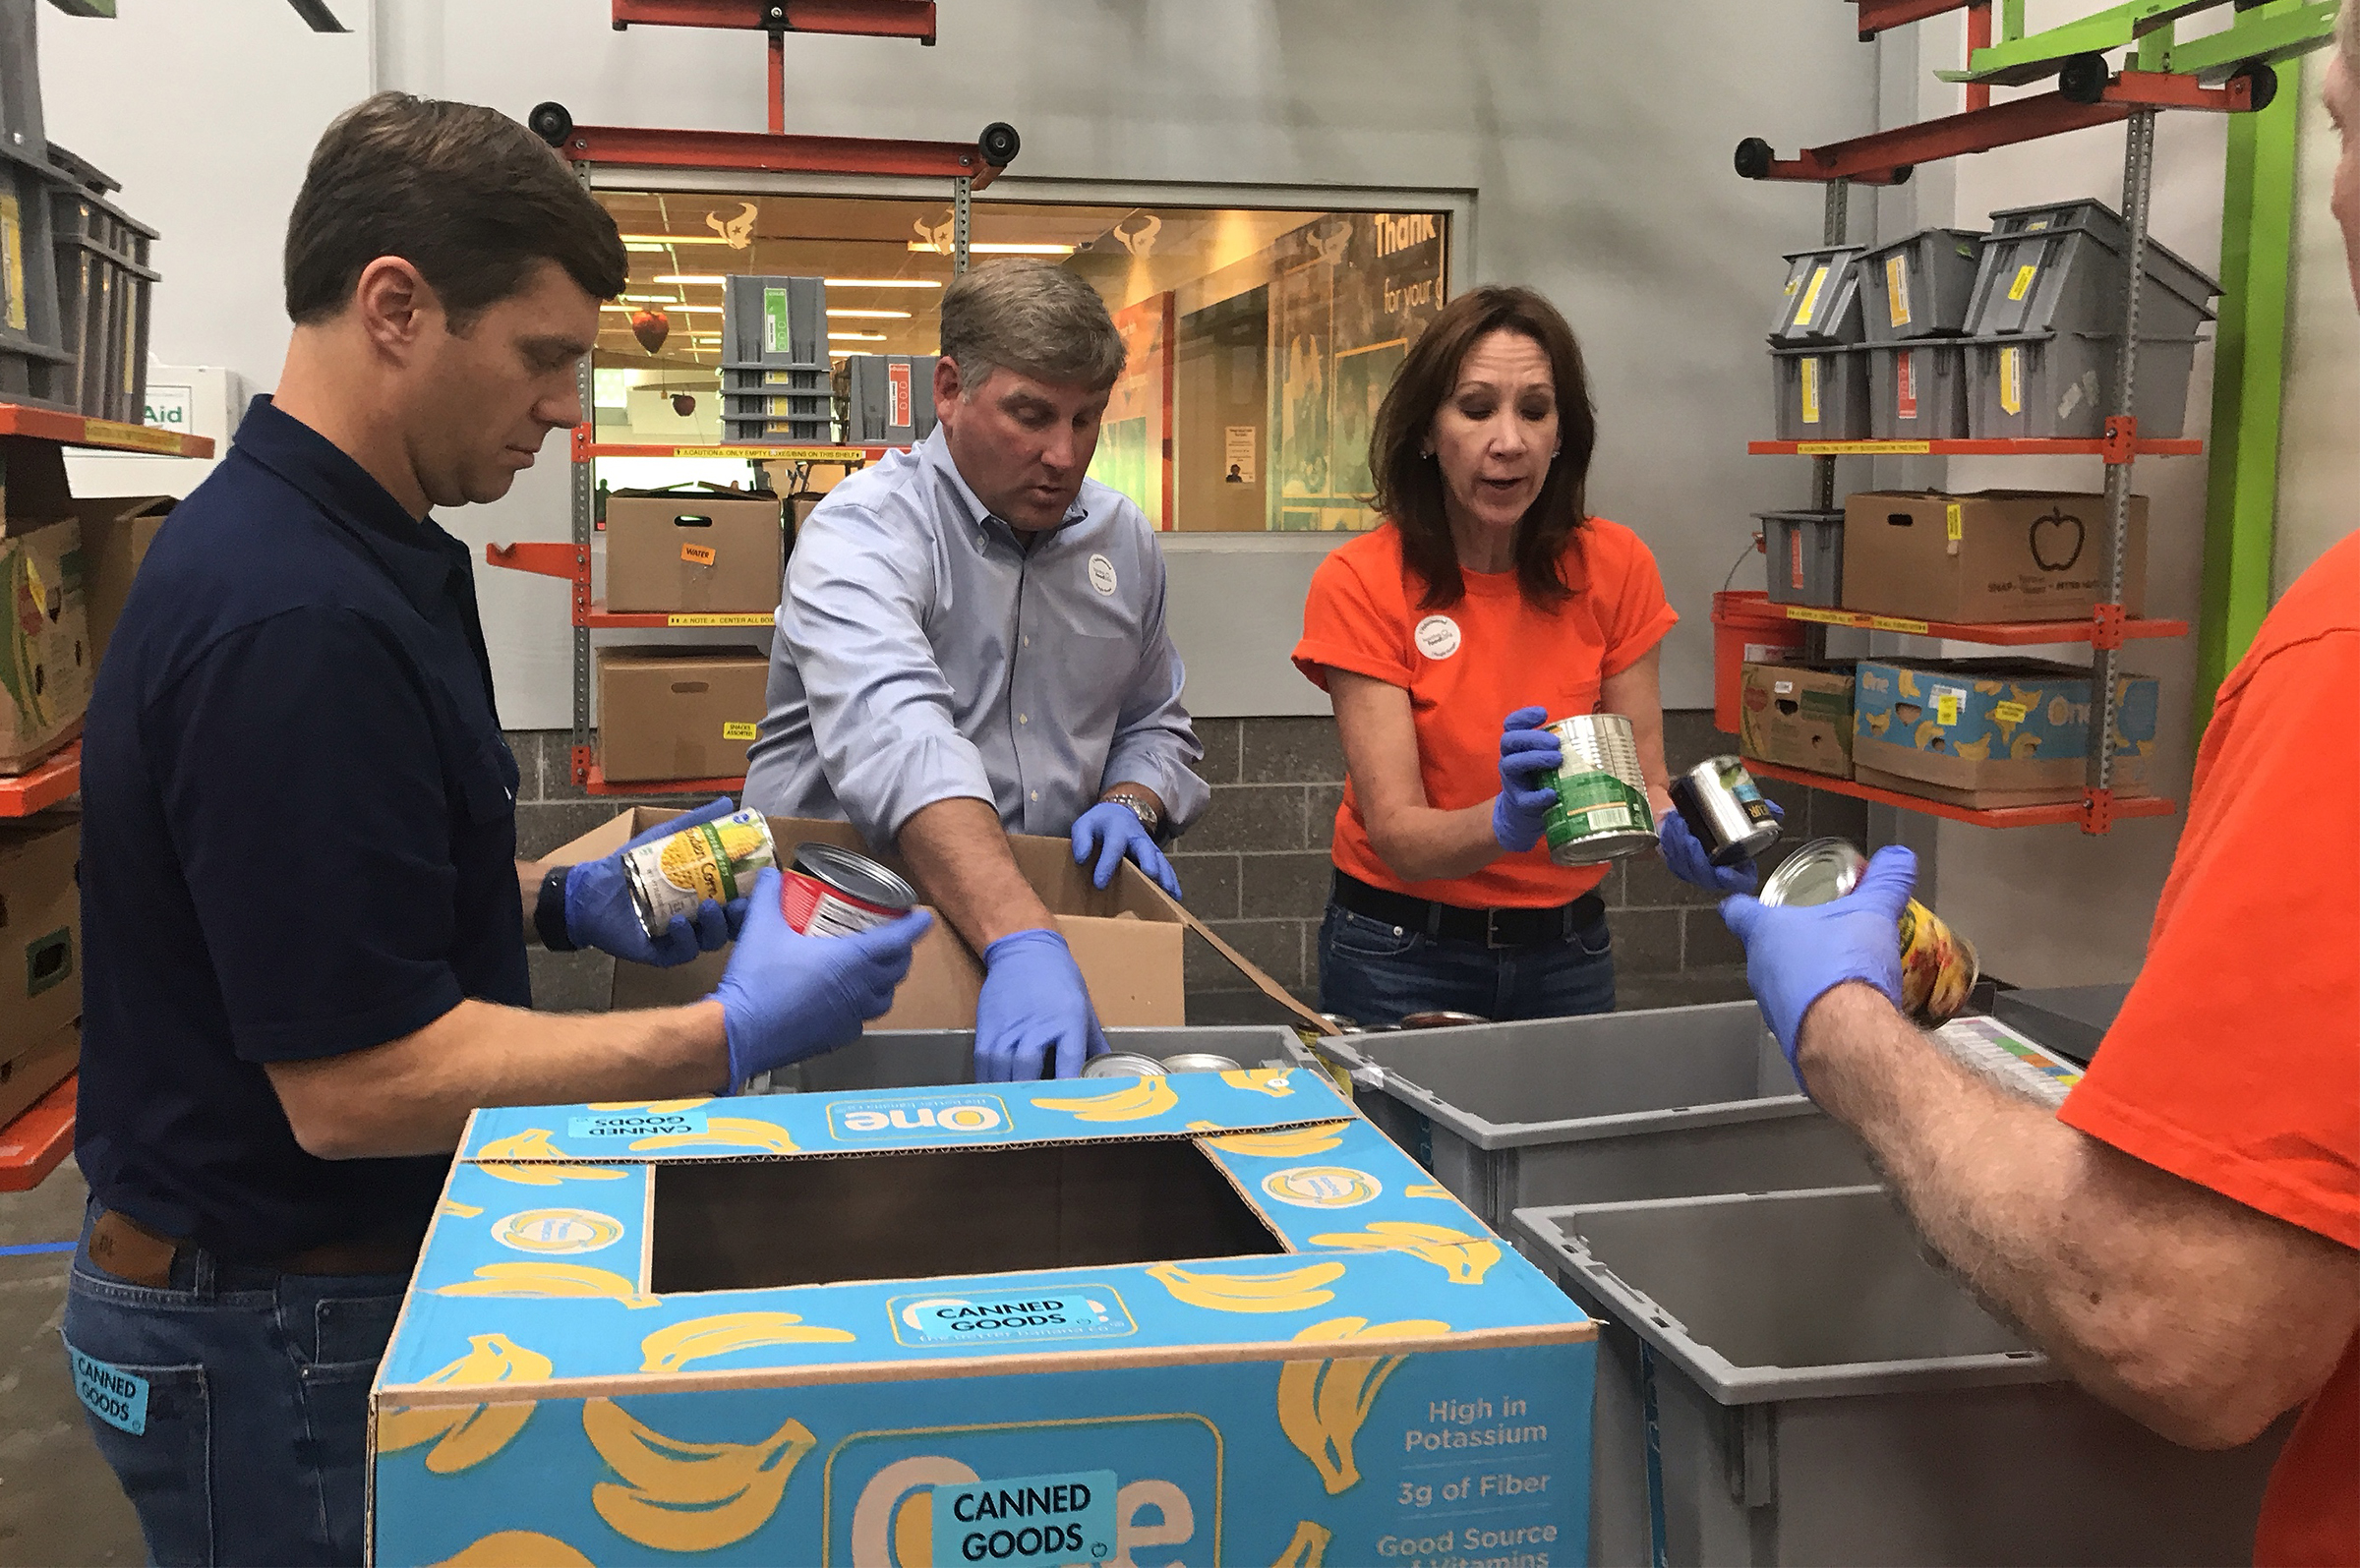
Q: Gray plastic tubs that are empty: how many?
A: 2